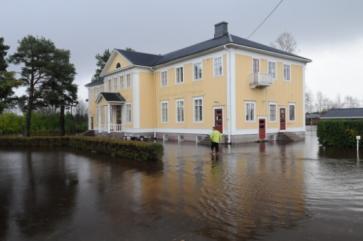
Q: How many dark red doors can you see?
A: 3